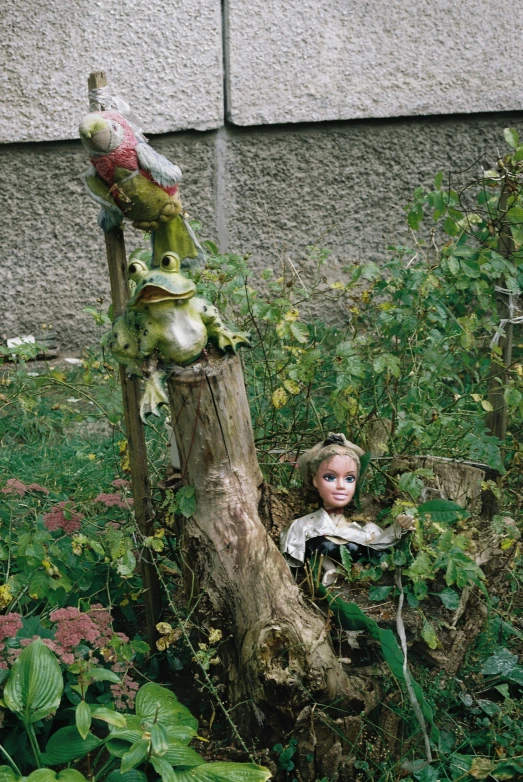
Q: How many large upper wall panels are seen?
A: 2